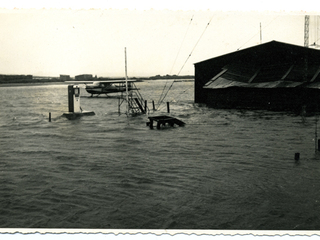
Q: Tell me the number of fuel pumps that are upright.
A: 1